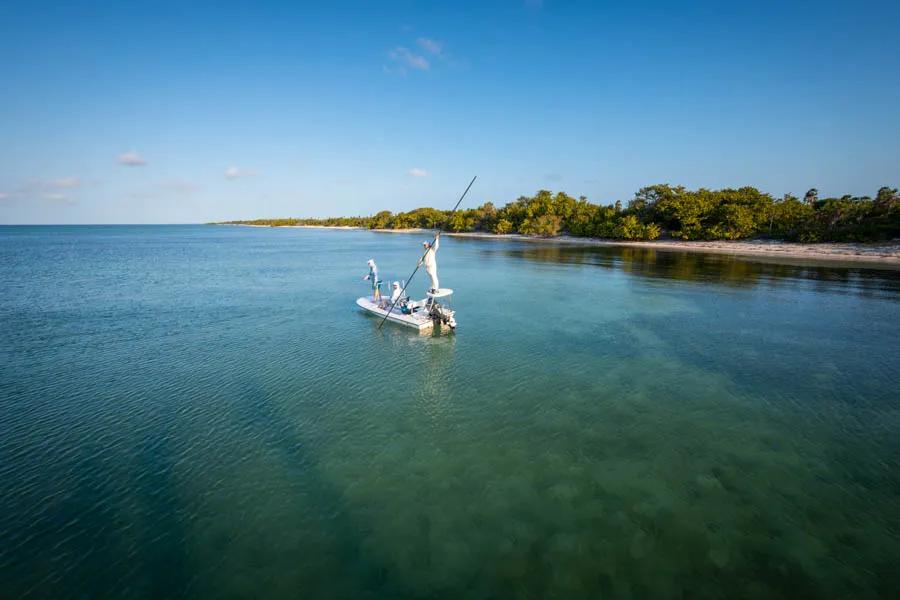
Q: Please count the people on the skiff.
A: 3